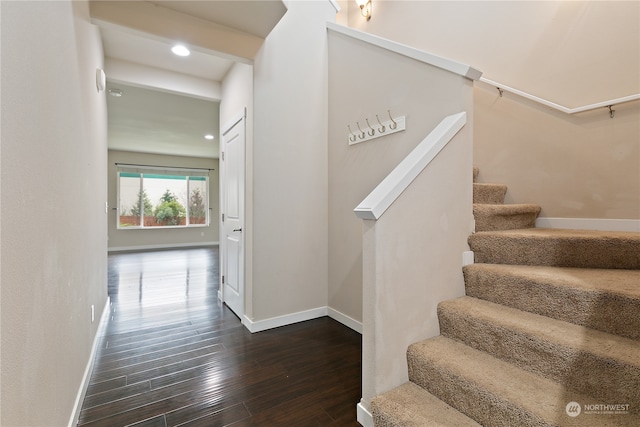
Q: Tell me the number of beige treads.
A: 8